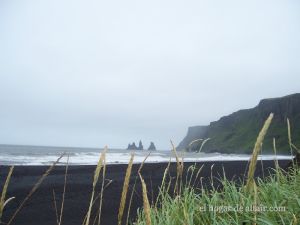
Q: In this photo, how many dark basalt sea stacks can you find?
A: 3